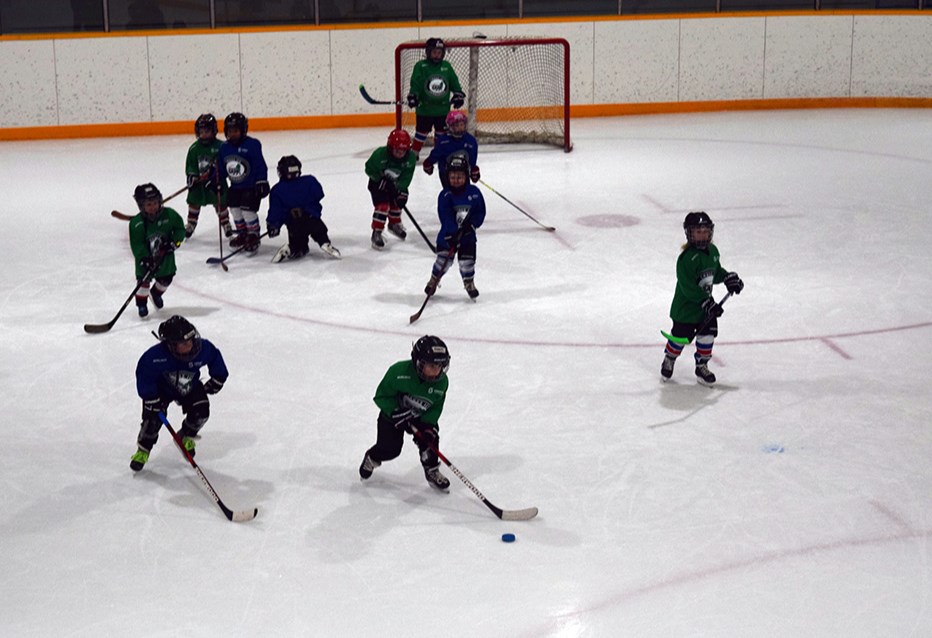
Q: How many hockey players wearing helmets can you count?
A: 11